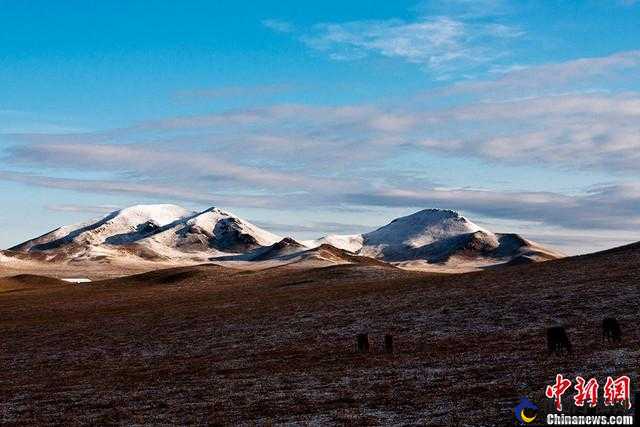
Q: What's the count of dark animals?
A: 4